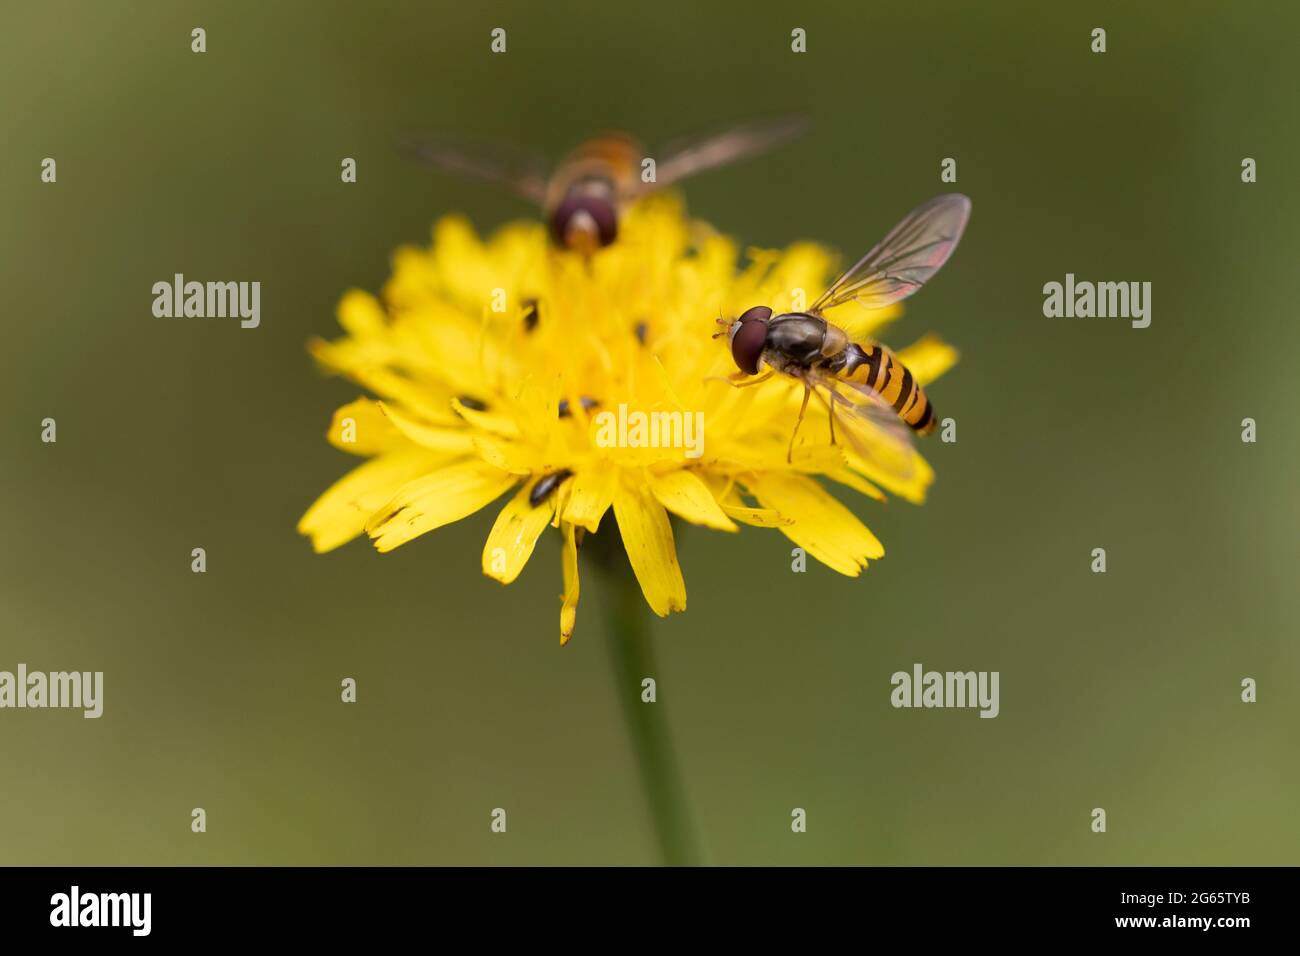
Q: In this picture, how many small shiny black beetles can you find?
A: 5